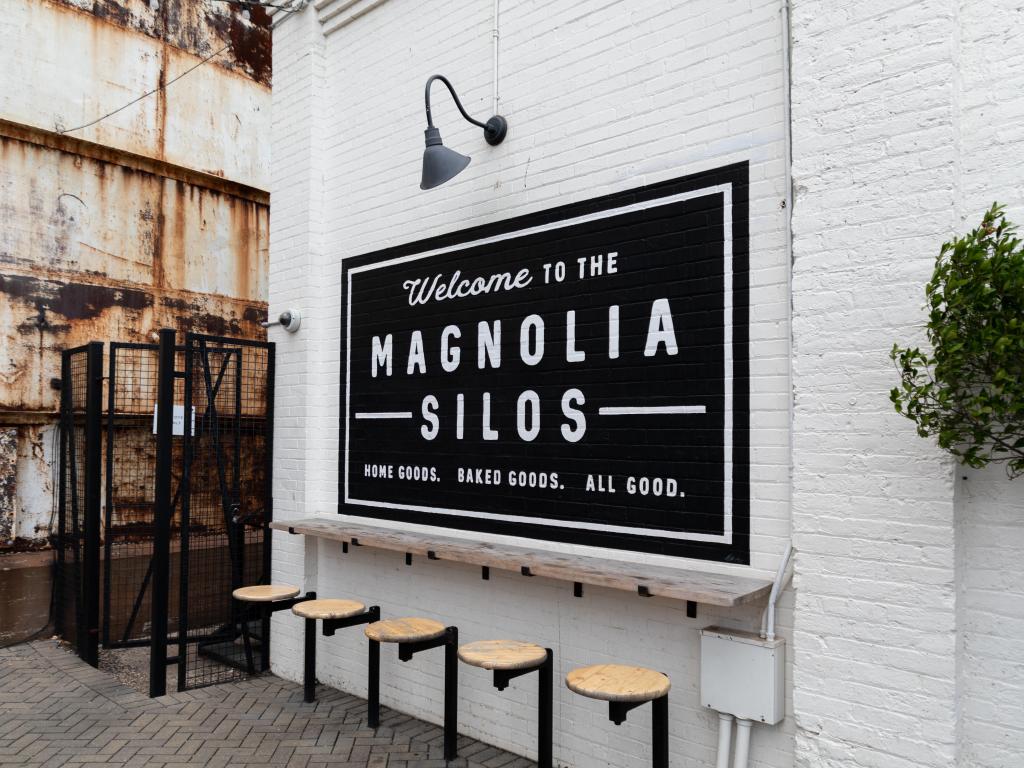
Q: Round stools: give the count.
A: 5